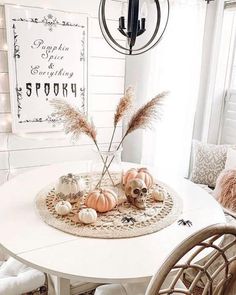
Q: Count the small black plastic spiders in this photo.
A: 2